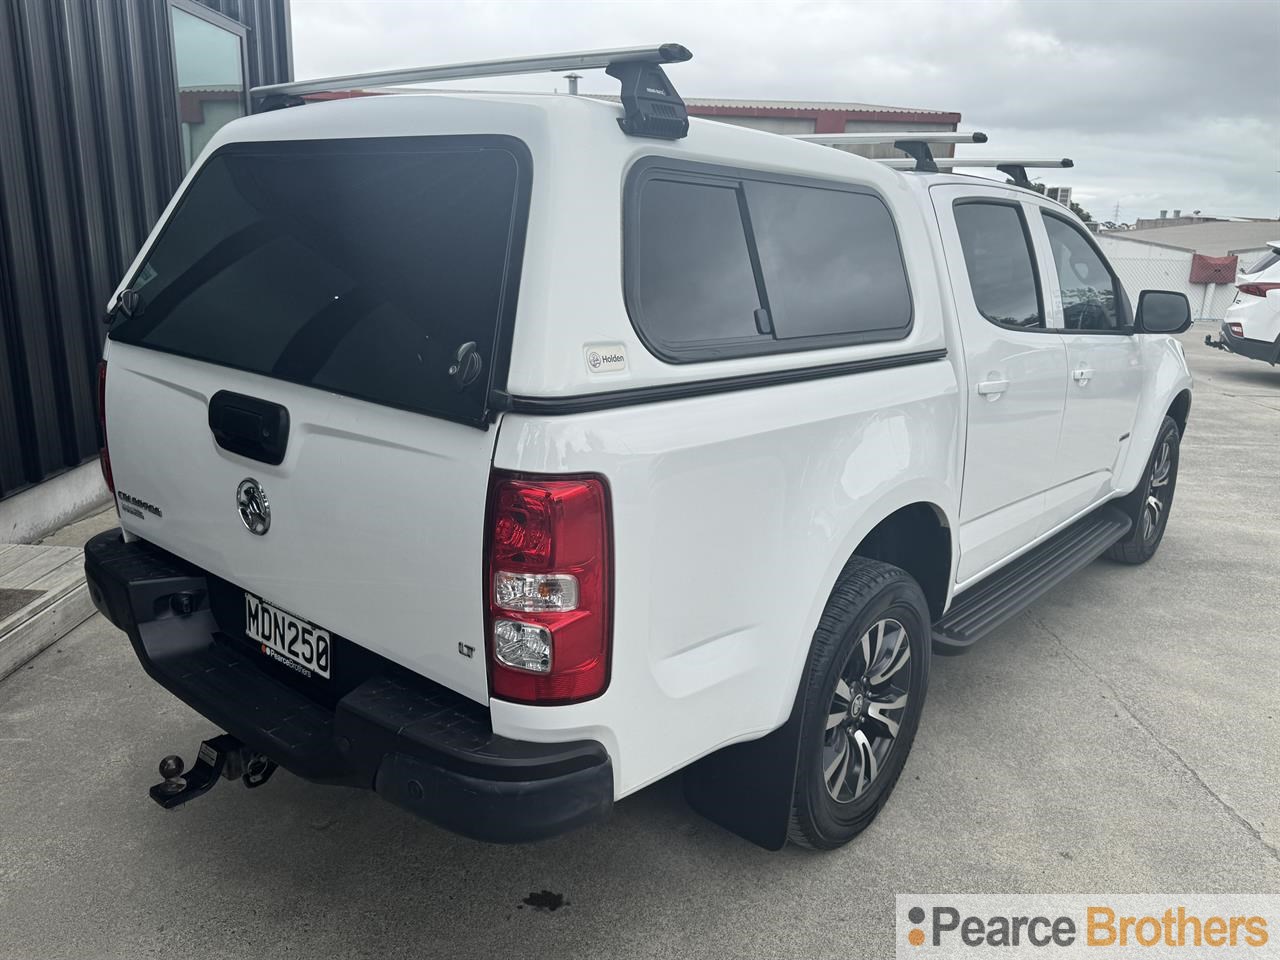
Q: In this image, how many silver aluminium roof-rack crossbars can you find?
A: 3